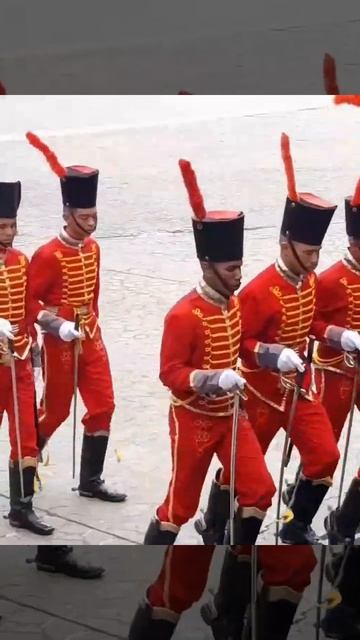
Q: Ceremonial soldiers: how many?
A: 5